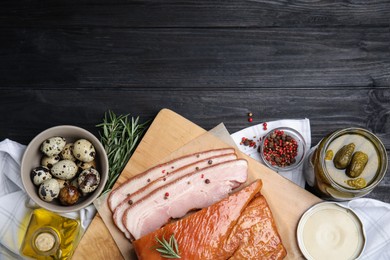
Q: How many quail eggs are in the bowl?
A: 11